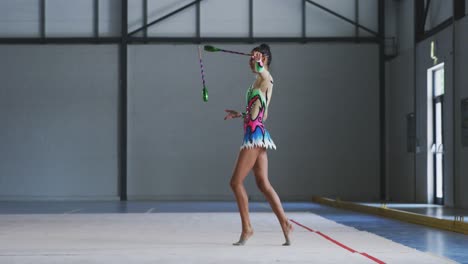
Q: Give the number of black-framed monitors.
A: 0